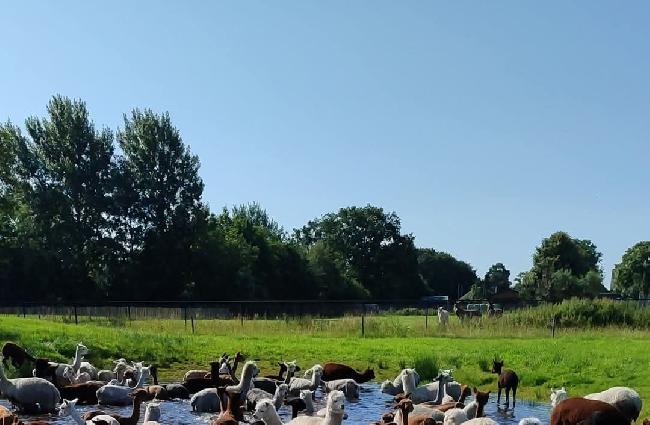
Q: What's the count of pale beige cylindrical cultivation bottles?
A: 0